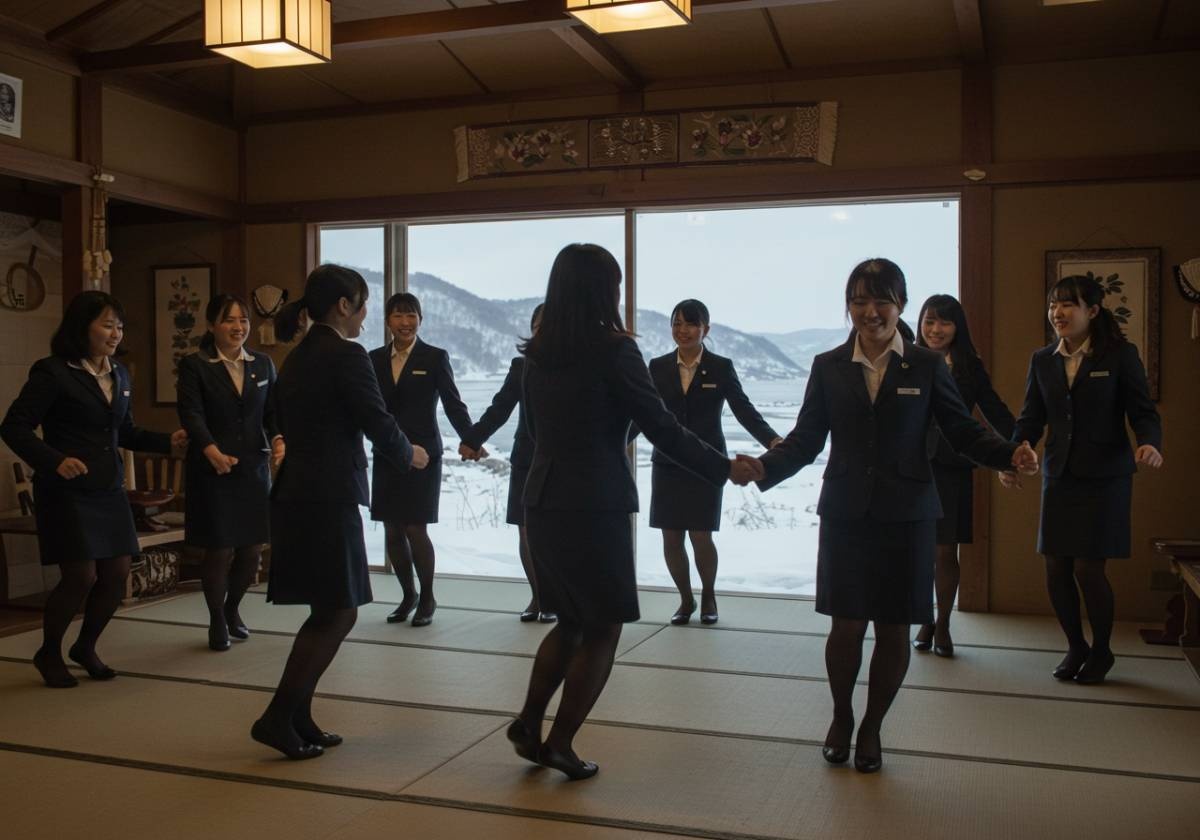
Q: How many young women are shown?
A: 10